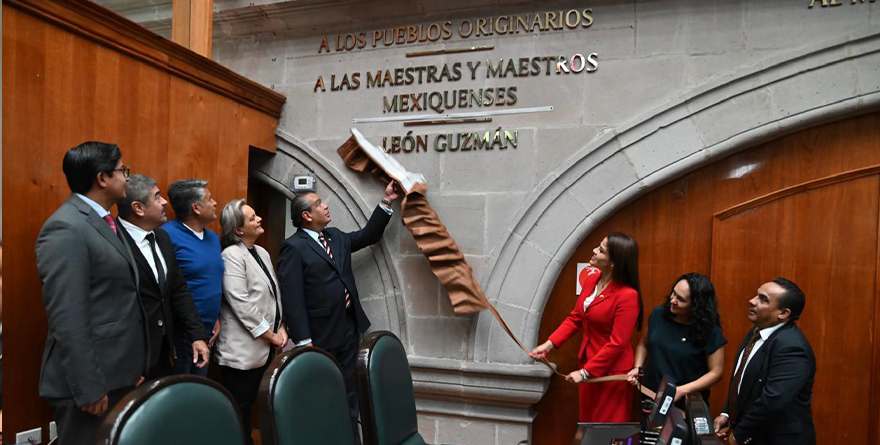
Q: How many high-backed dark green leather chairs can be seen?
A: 3